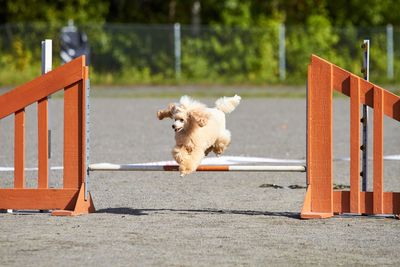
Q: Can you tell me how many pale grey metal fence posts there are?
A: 3